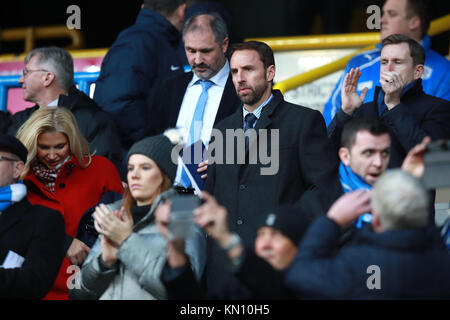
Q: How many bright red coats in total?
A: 1